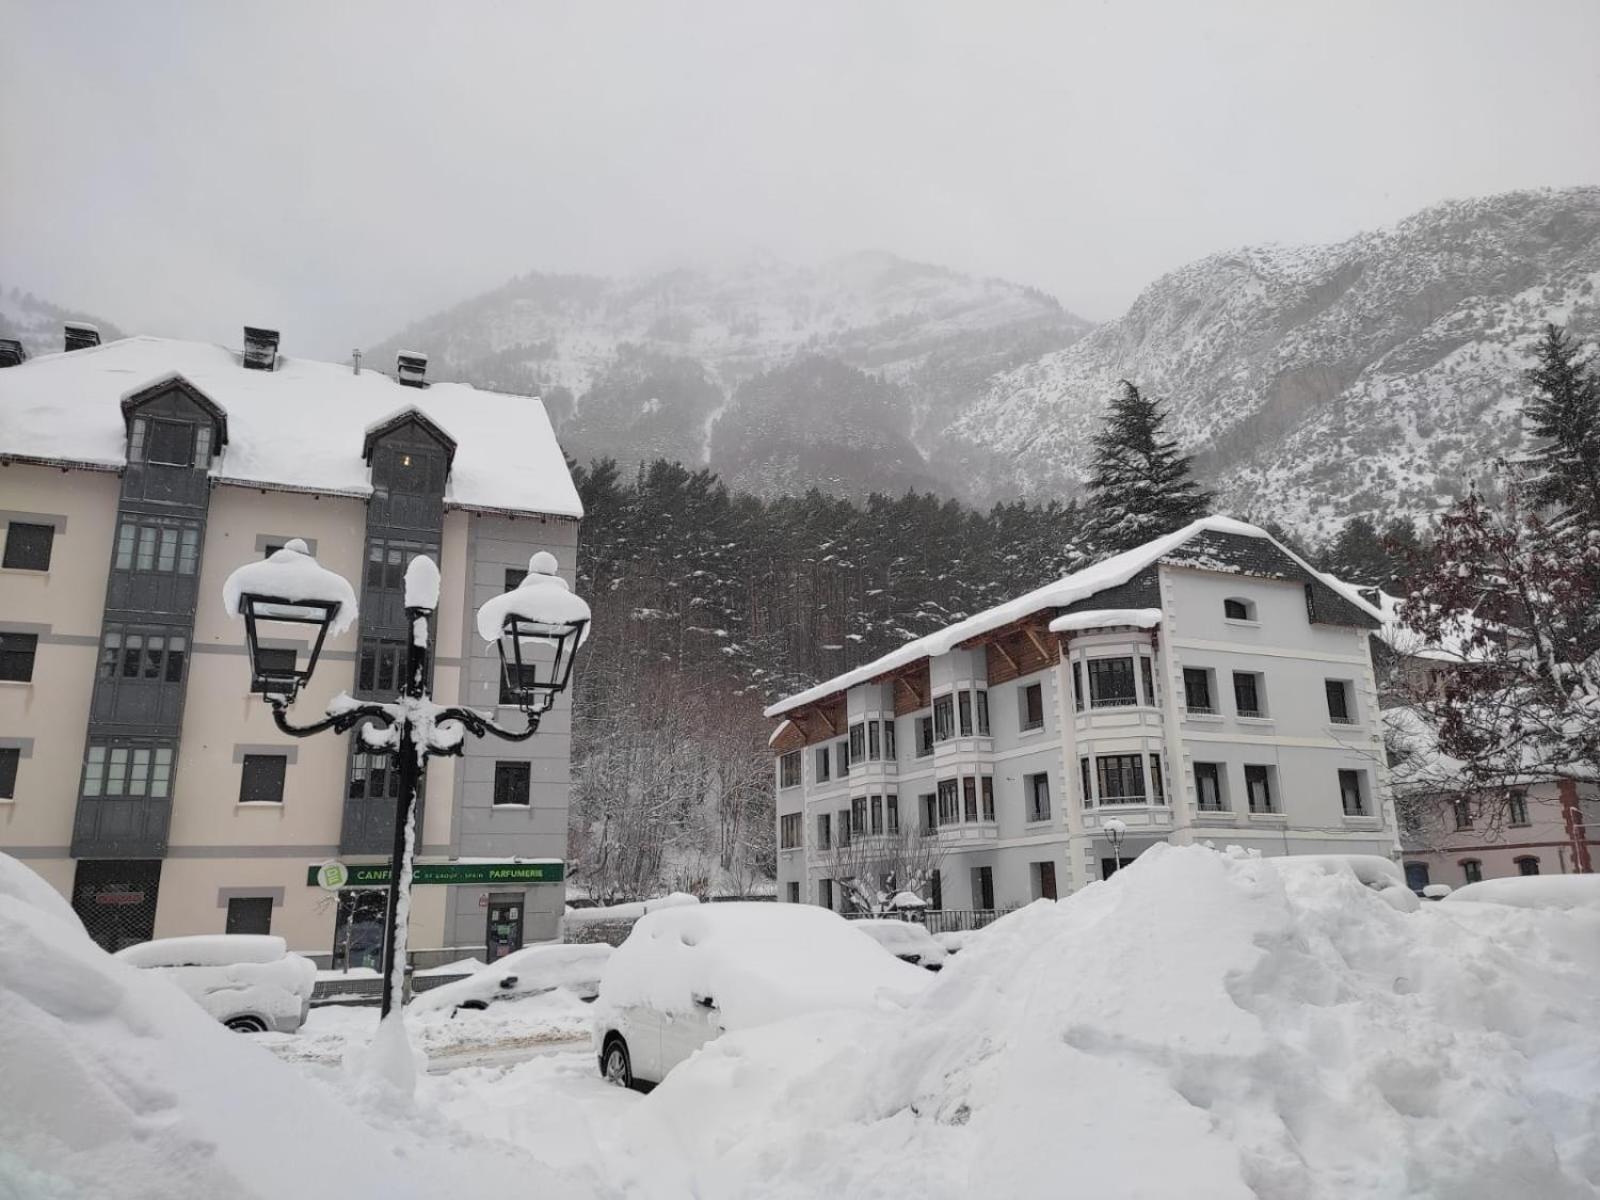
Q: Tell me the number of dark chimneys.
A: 4